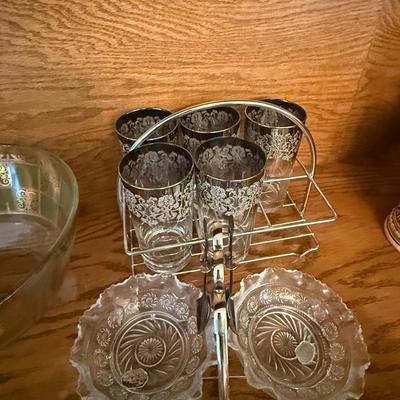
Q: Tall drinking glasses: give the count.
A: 5